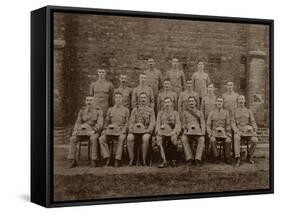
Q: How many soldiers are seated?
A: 7